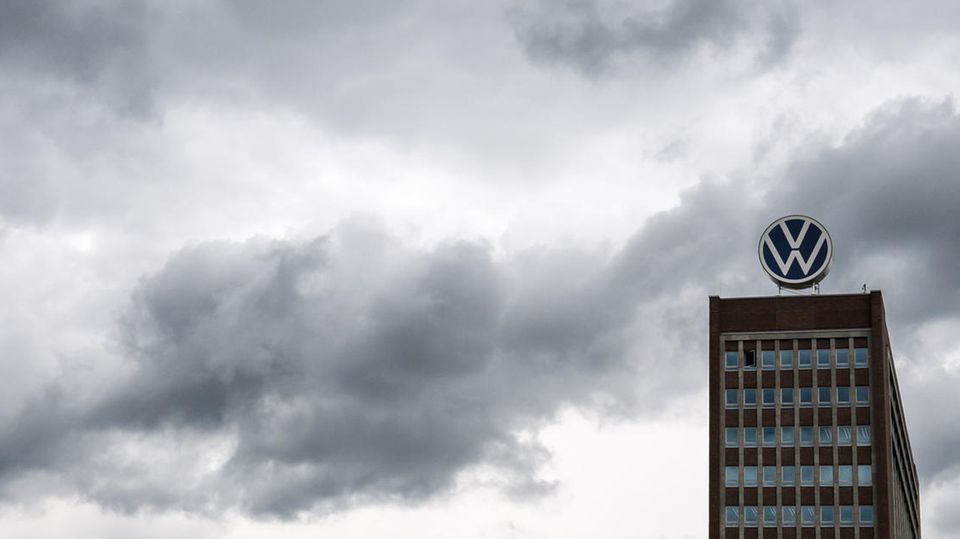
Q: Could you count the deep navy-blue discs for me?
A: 1